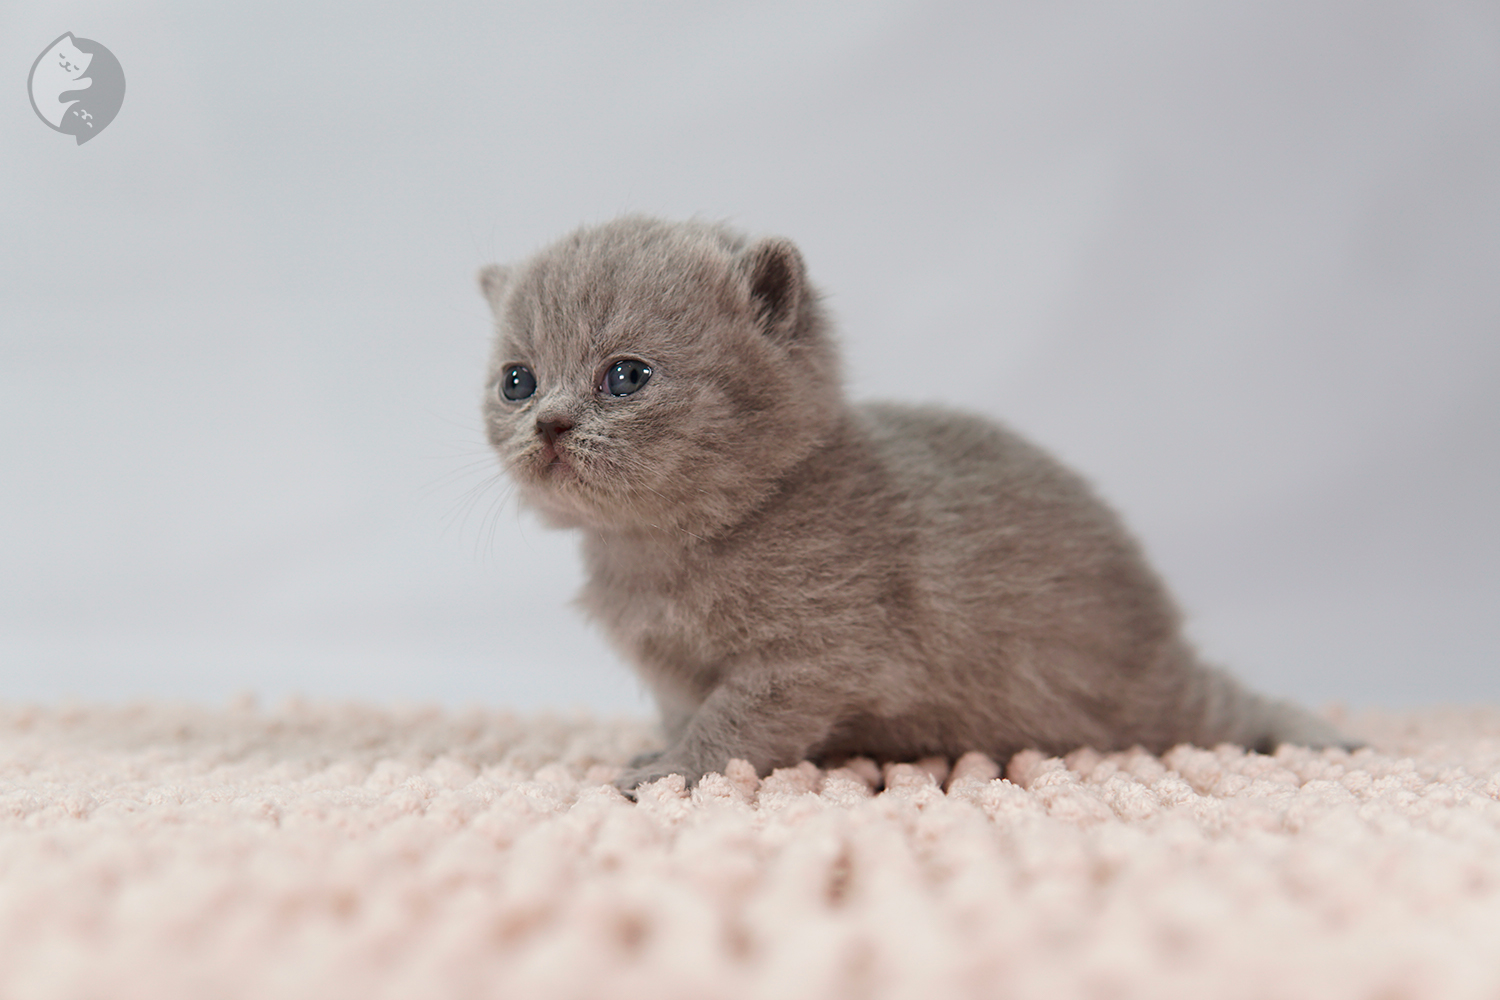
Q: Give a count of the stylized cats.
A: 2